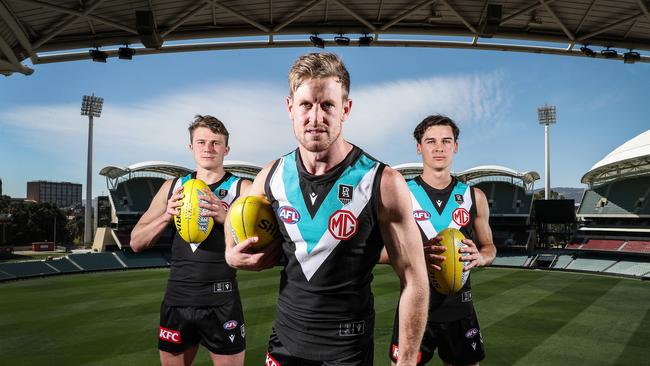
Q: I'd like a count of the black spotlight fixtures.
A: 8